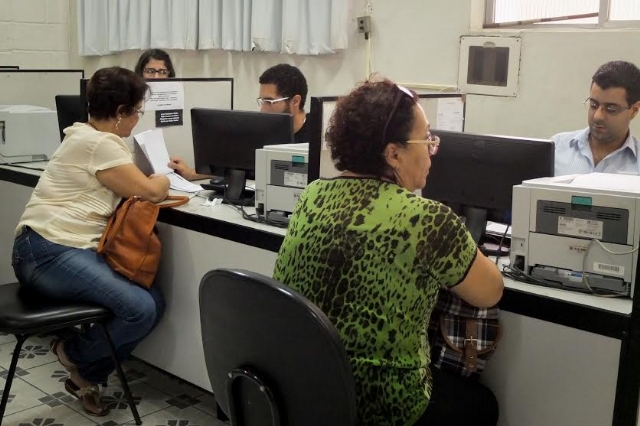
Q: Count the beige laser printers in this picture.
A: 3